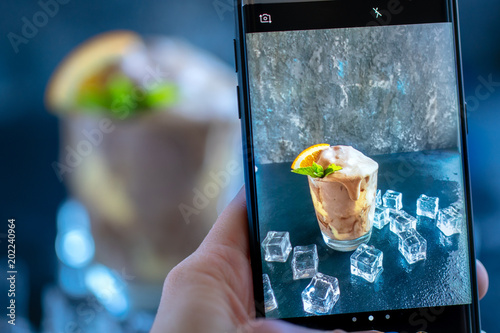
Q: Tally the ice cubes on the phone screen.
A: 12